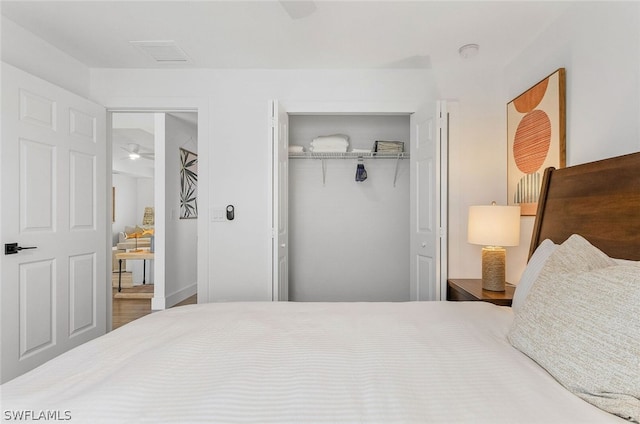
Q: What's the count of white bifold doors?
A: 2